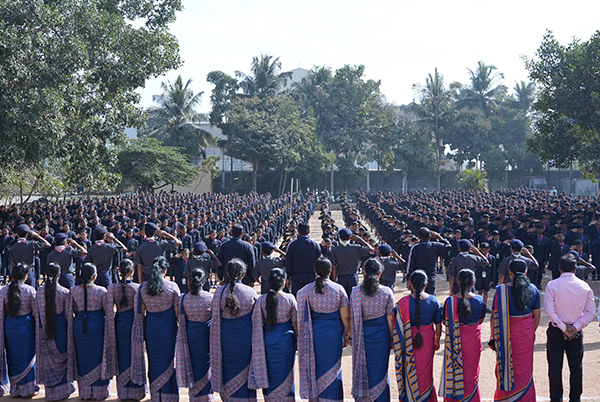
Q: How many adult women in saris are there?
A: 13